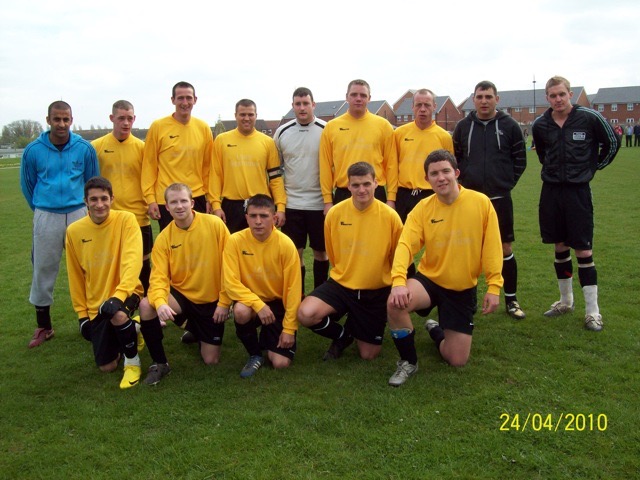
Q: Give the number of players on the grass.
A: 14